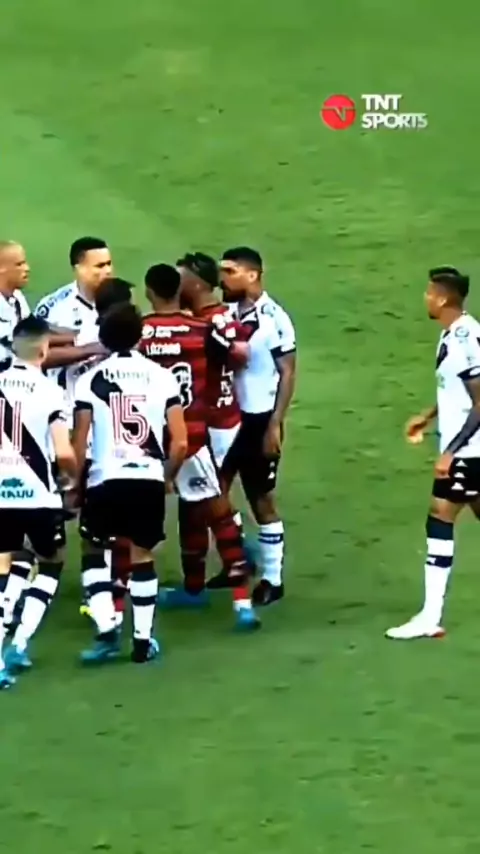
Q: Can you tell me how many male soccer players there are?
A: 9